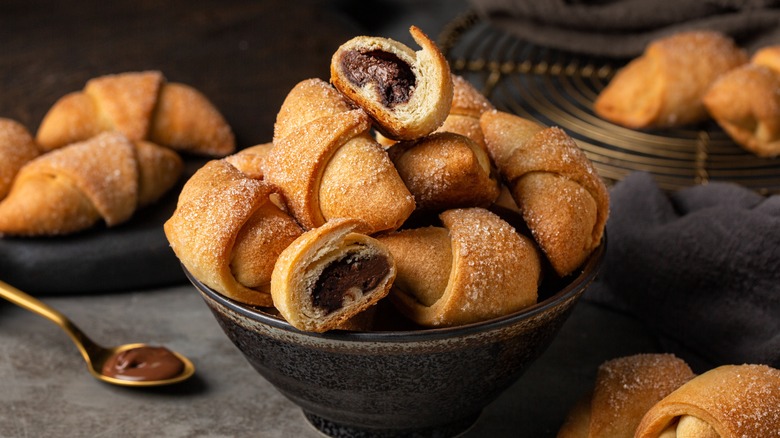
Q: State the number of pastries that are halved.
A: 2